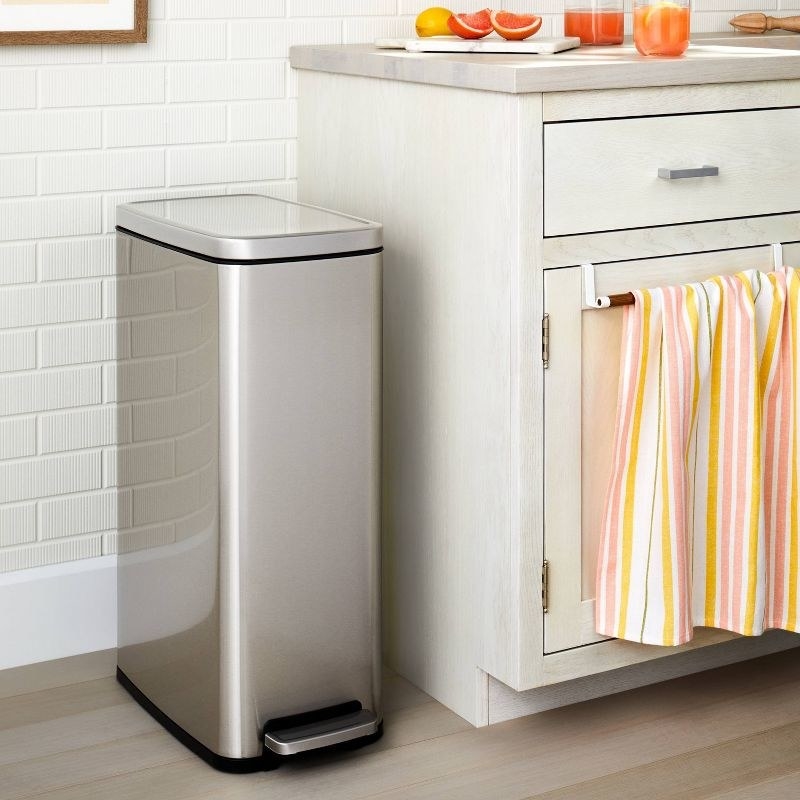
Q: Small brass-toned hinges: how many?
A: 2